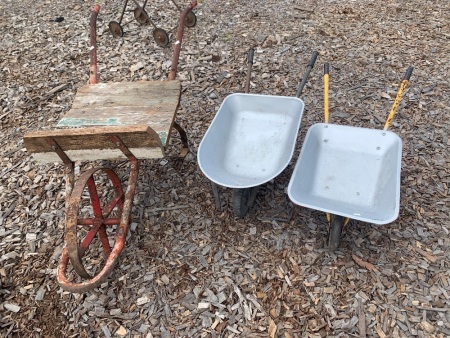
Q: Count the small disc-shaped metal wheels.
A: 4